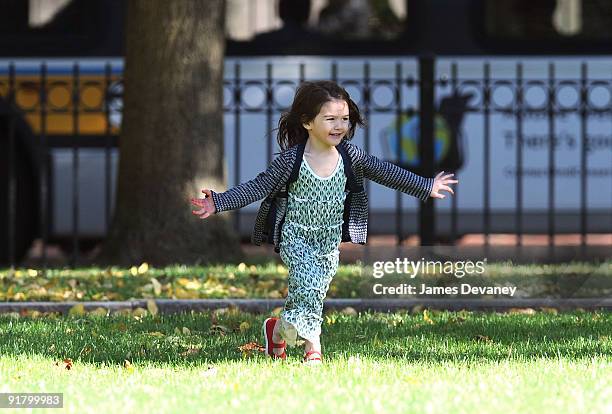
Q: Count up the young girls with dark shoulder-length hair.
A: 1